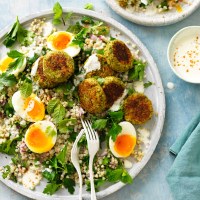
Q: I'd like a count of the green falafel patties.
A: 7